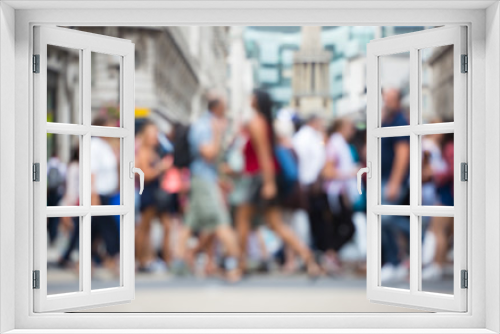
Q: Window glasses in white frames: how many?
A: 12